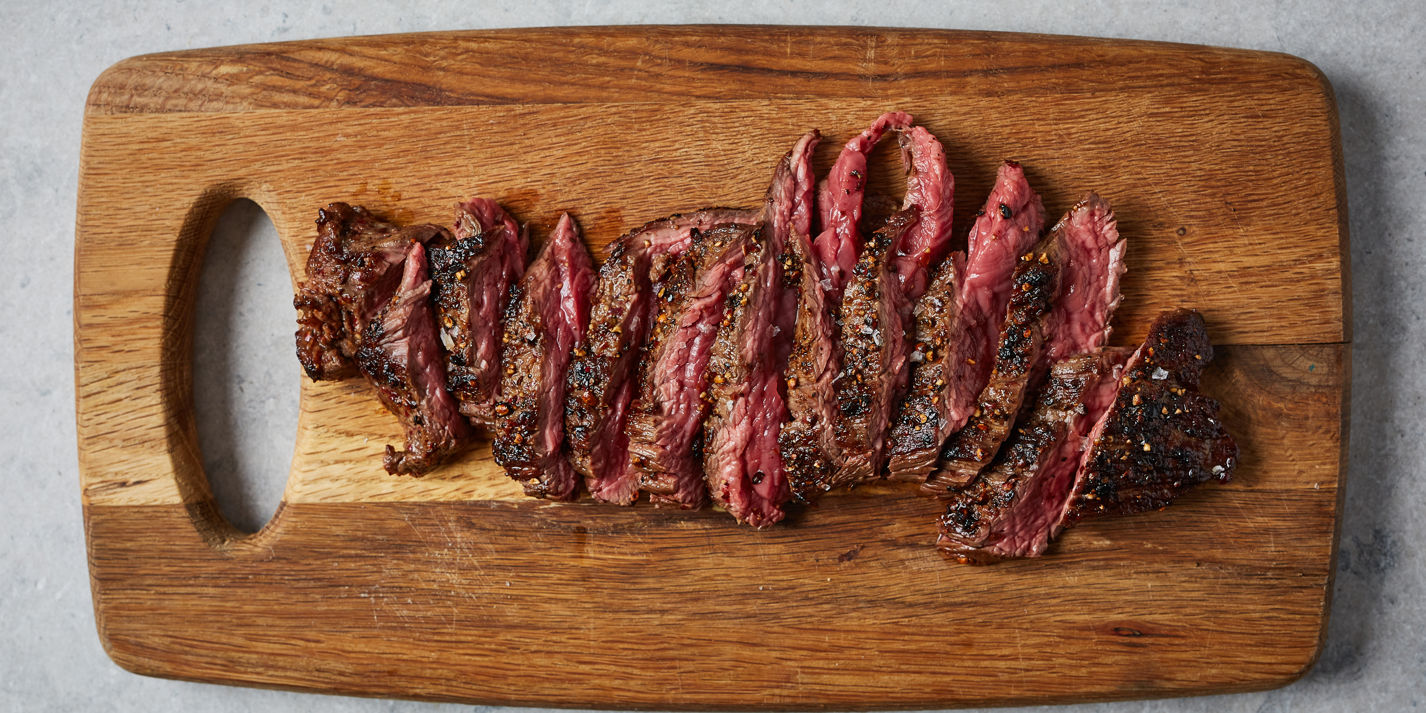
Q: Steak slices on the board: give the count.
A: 13